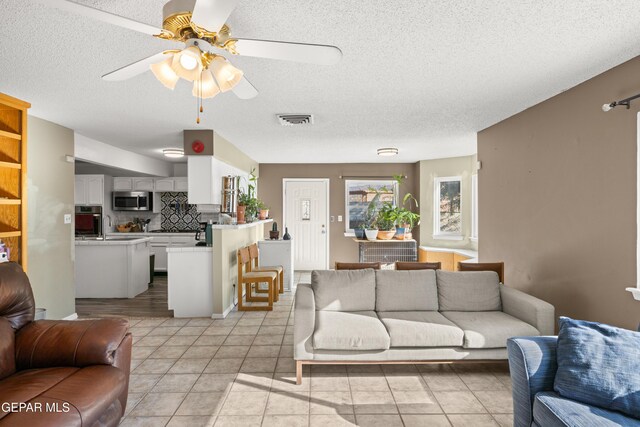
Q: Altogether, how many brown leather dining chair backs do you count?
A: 3